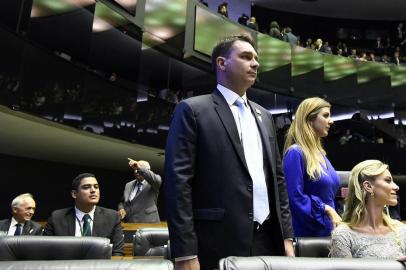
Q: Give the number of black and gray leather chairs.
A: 5